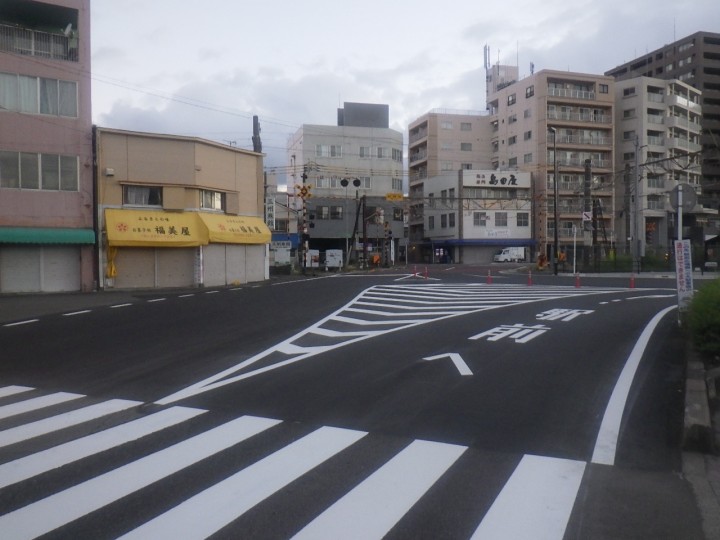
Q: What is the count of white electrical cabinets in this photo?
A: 2